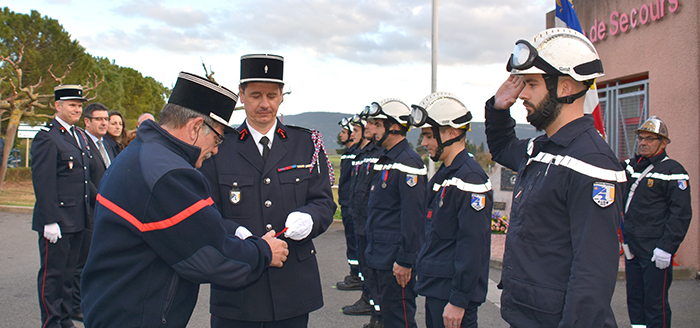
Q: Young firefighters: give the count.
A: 6